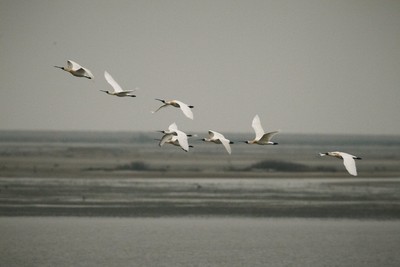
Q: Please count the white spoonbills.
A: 8